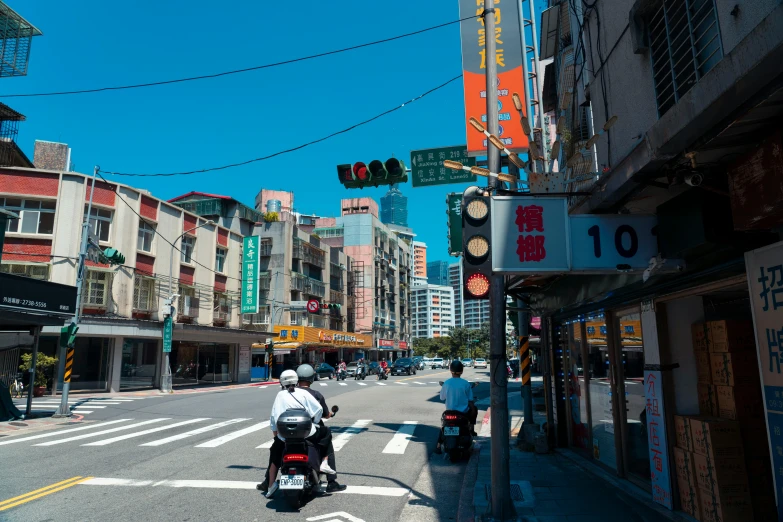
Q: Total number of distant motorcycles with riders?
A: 3